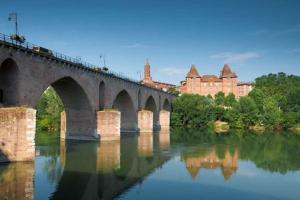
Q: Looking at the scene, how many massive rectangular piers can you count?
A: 4